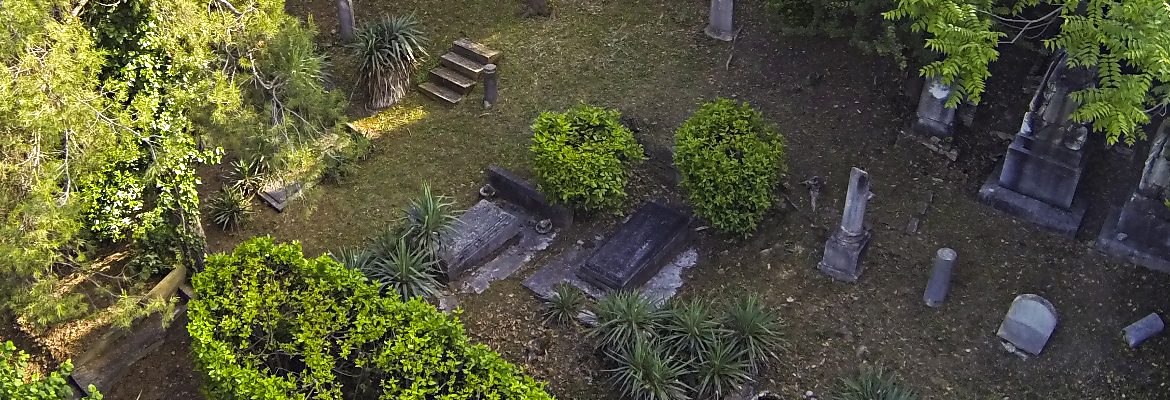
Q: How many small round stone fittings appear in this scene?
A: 2